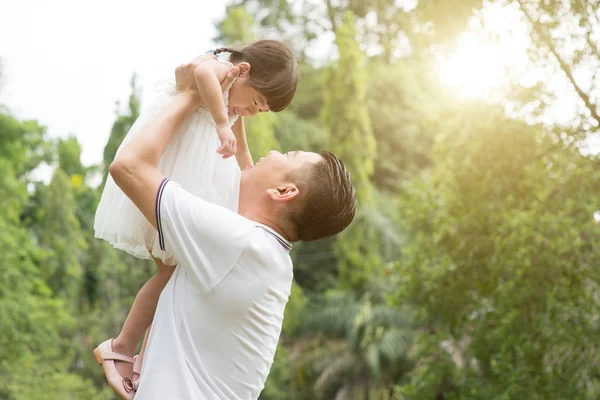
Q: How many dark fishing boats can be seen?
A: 0